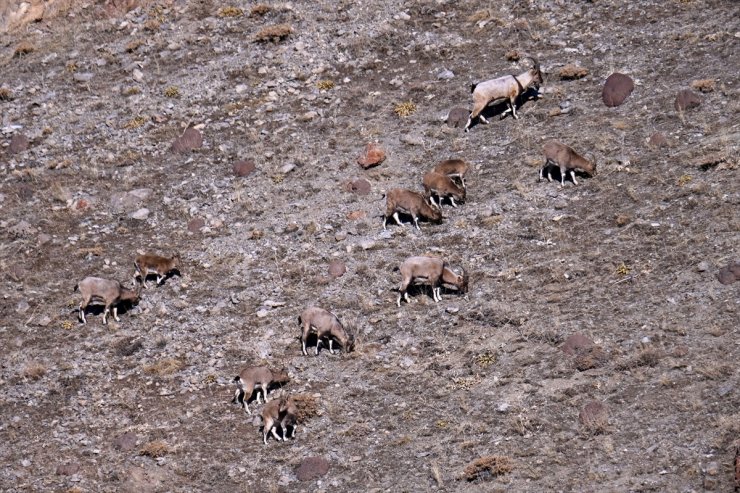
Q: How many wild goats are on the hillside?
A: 11